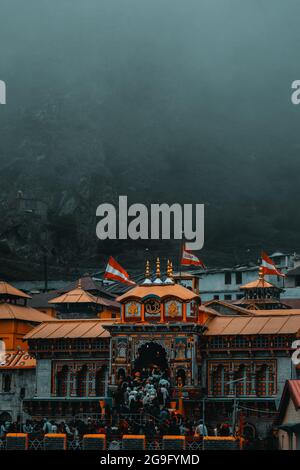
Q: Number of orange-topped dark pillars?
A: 6